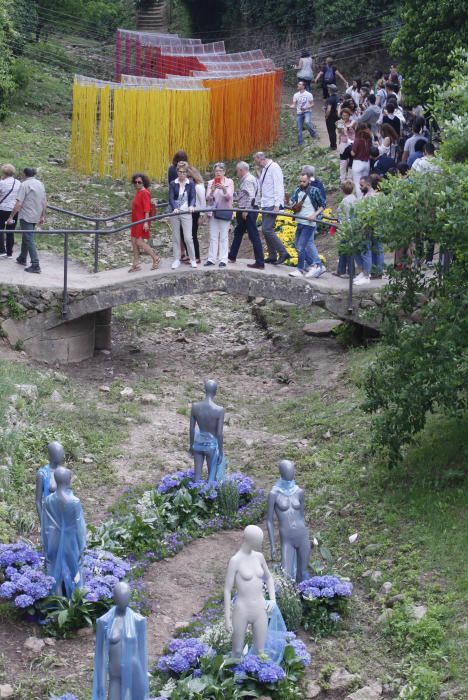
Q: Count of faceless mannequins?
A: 6